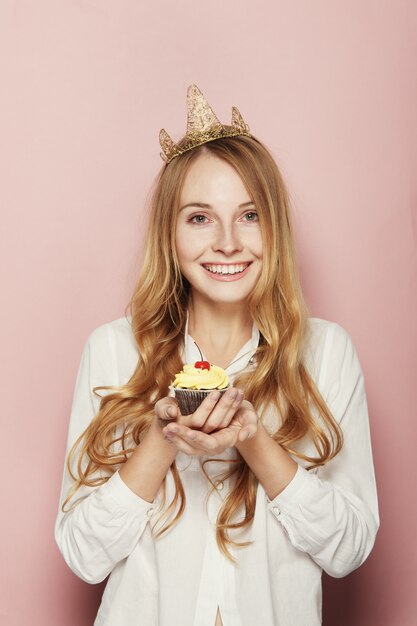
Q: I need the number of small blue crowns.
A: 0